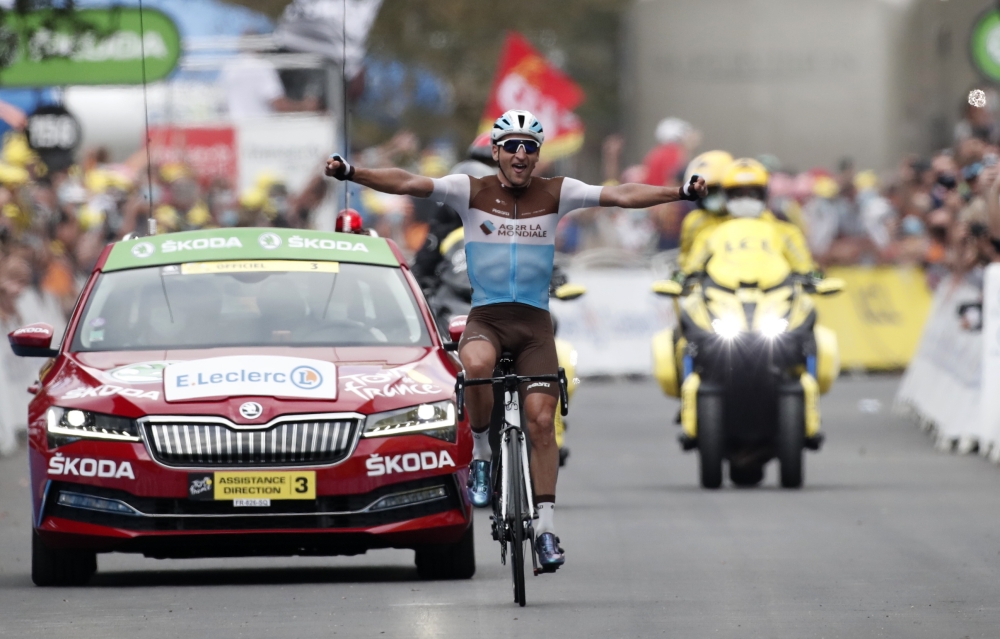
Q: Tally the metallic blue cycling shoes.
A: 2